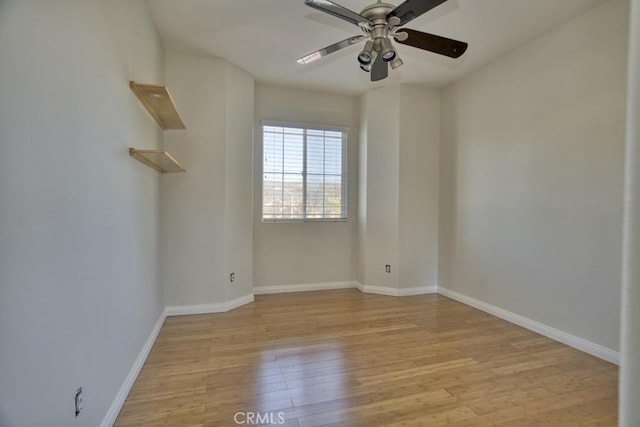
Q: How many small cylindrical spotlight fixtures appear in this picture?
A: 4